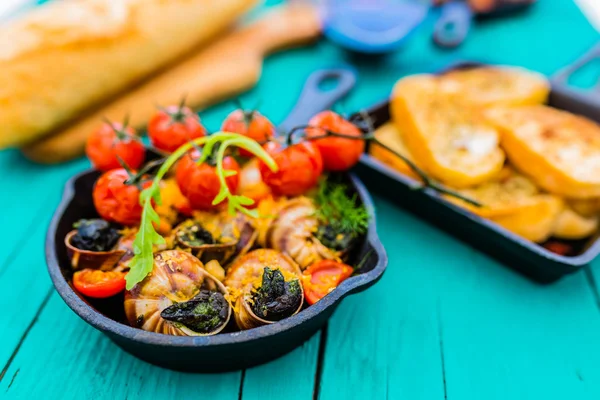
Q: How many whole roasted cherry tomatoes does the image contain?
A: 7